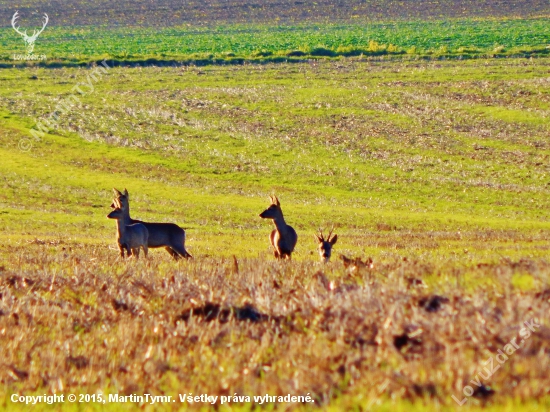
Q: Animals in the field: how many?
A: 4